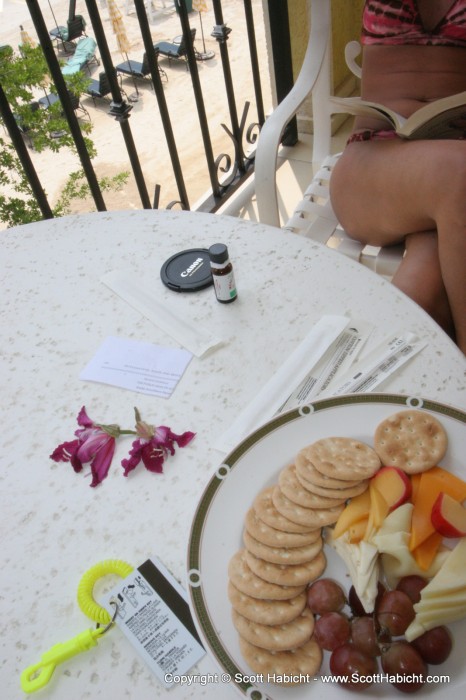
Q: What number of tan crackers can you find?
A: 14